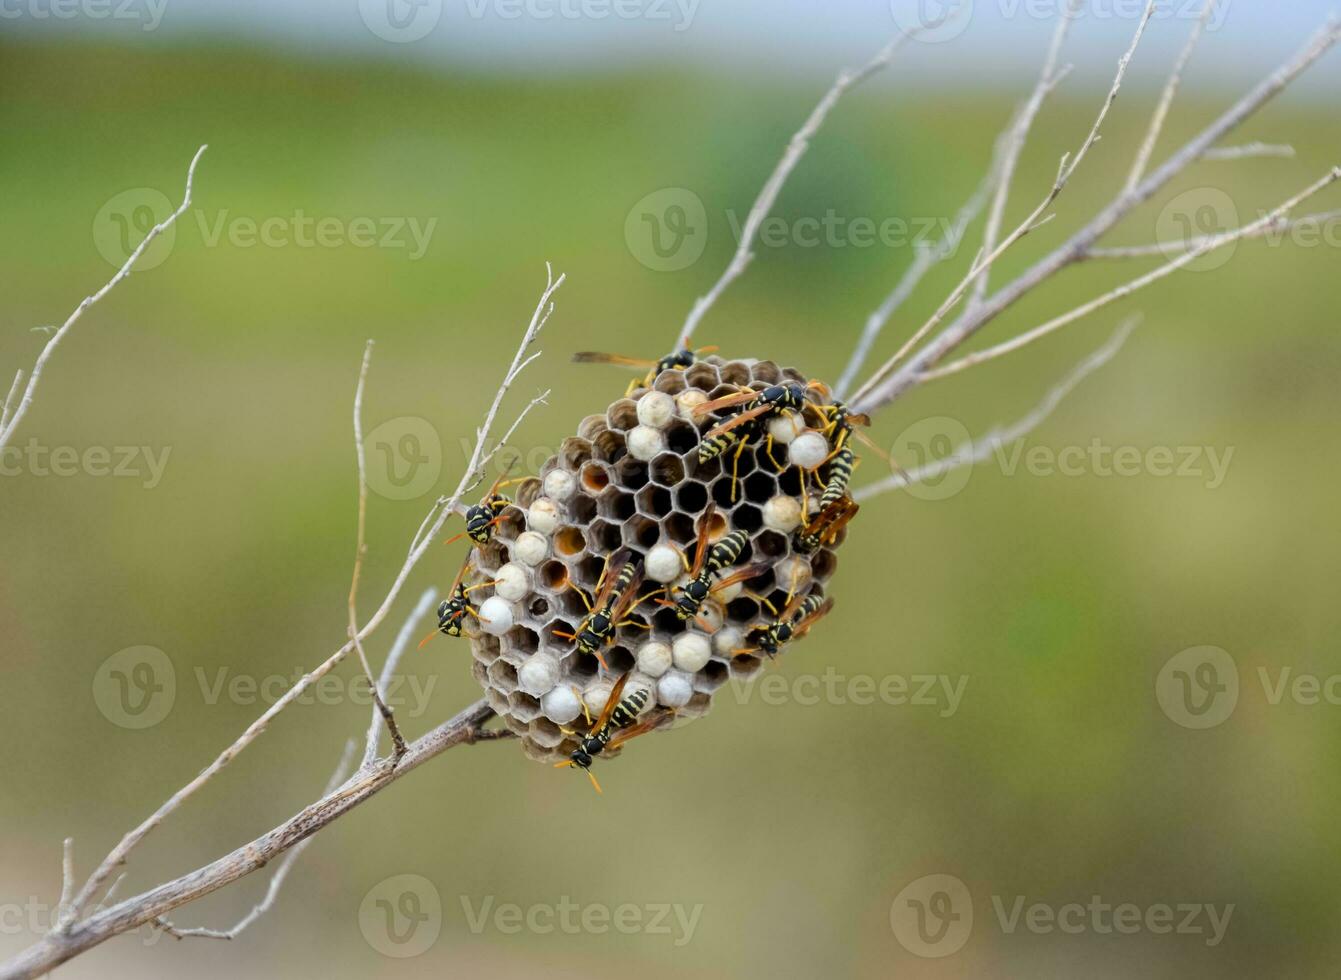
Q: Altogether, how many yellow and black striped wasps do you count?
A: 10